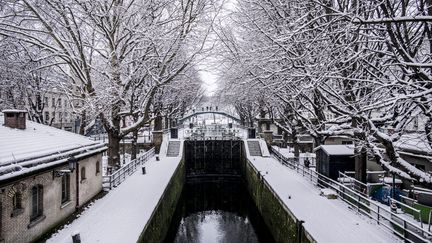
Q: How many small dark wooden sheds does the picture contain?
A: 1